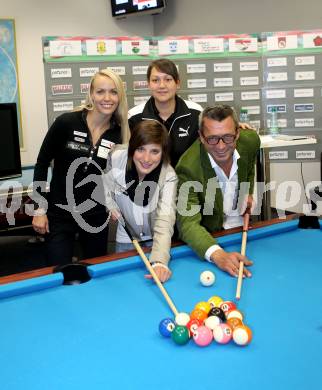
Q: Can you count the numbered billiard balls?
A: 15